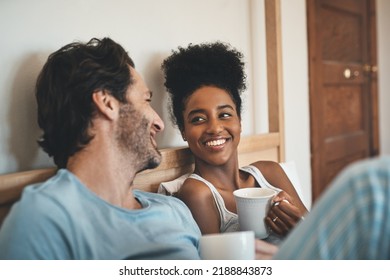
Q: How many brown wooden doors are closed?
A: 1